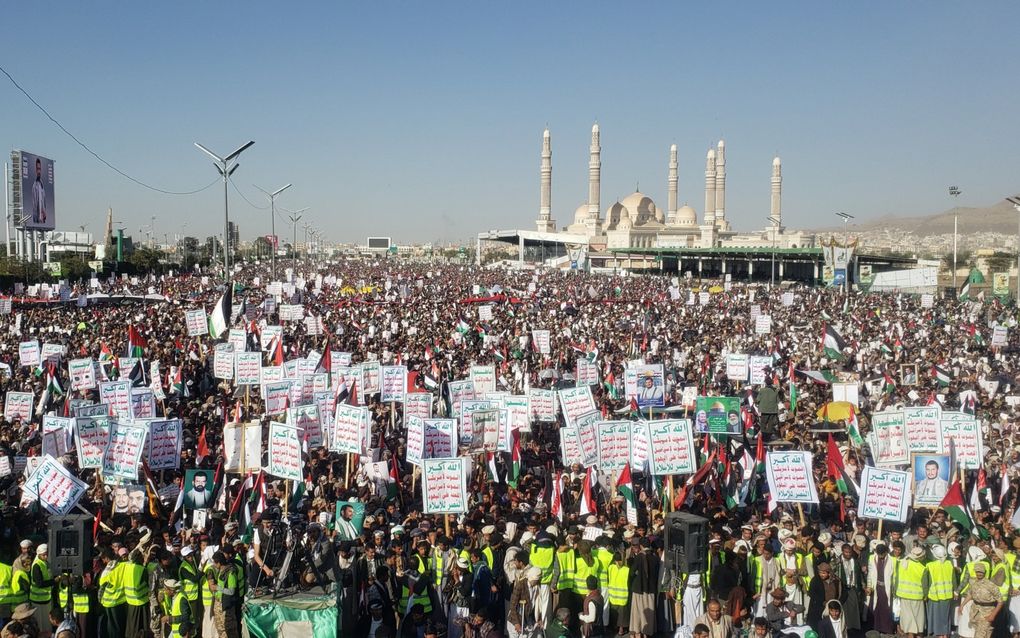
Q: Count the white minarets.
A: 6